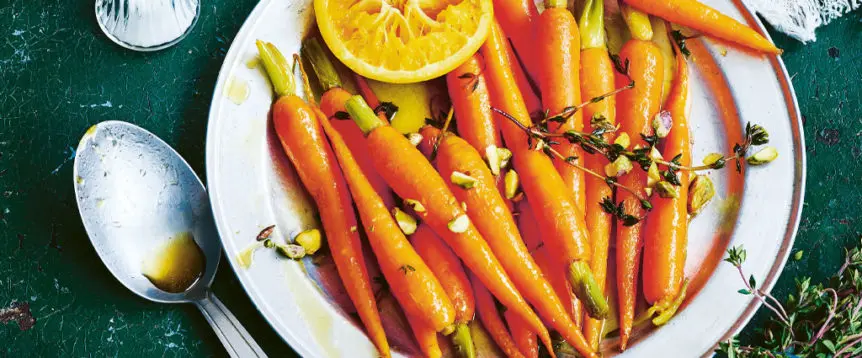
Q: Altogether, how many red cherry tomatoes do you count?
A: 0